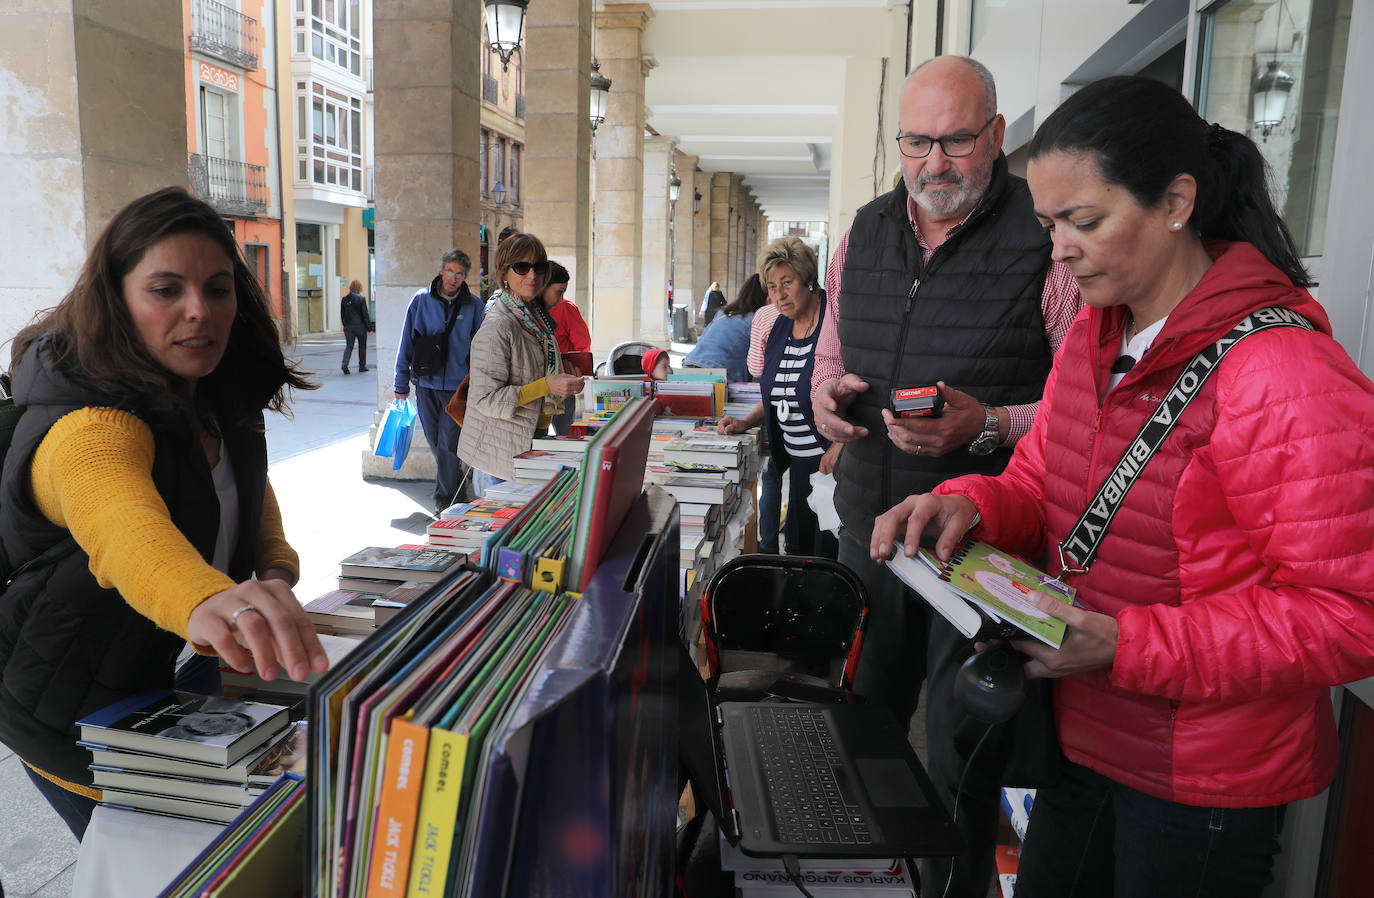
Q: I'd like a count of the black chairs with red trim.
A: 1